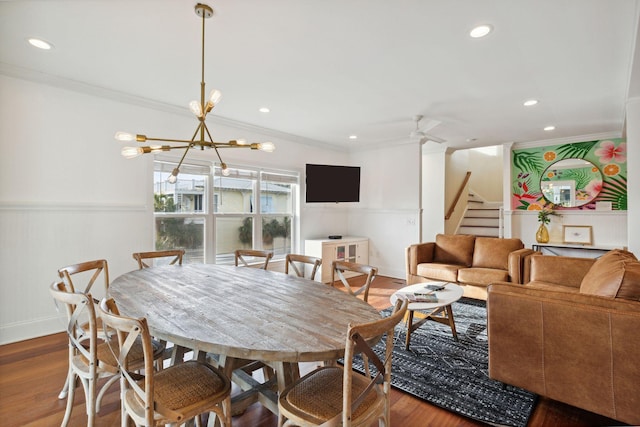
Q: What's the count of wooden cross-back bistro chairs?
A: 8